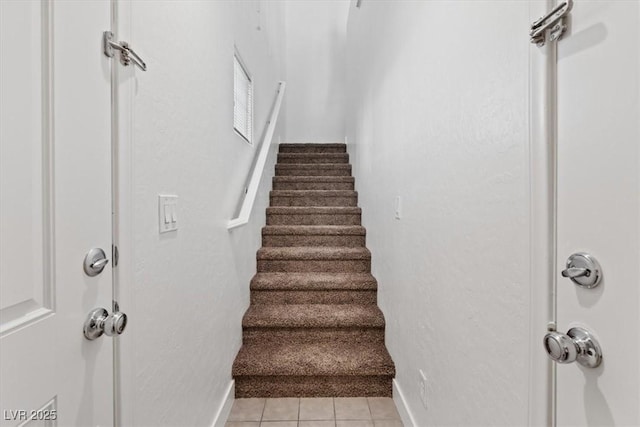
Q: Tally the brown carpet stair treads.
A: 11